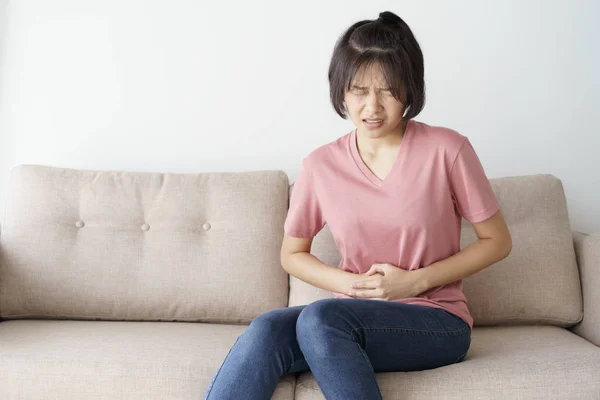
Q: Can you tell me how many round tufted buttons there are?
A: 3